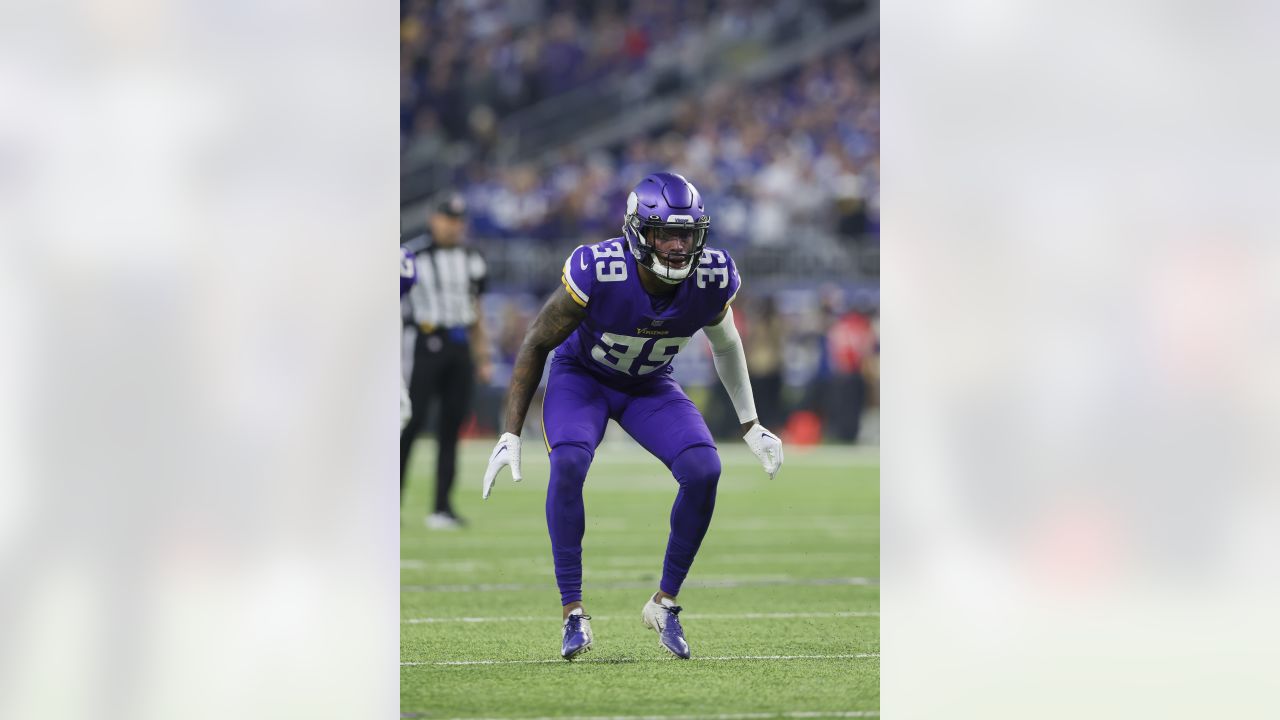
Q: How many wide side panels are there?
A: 2